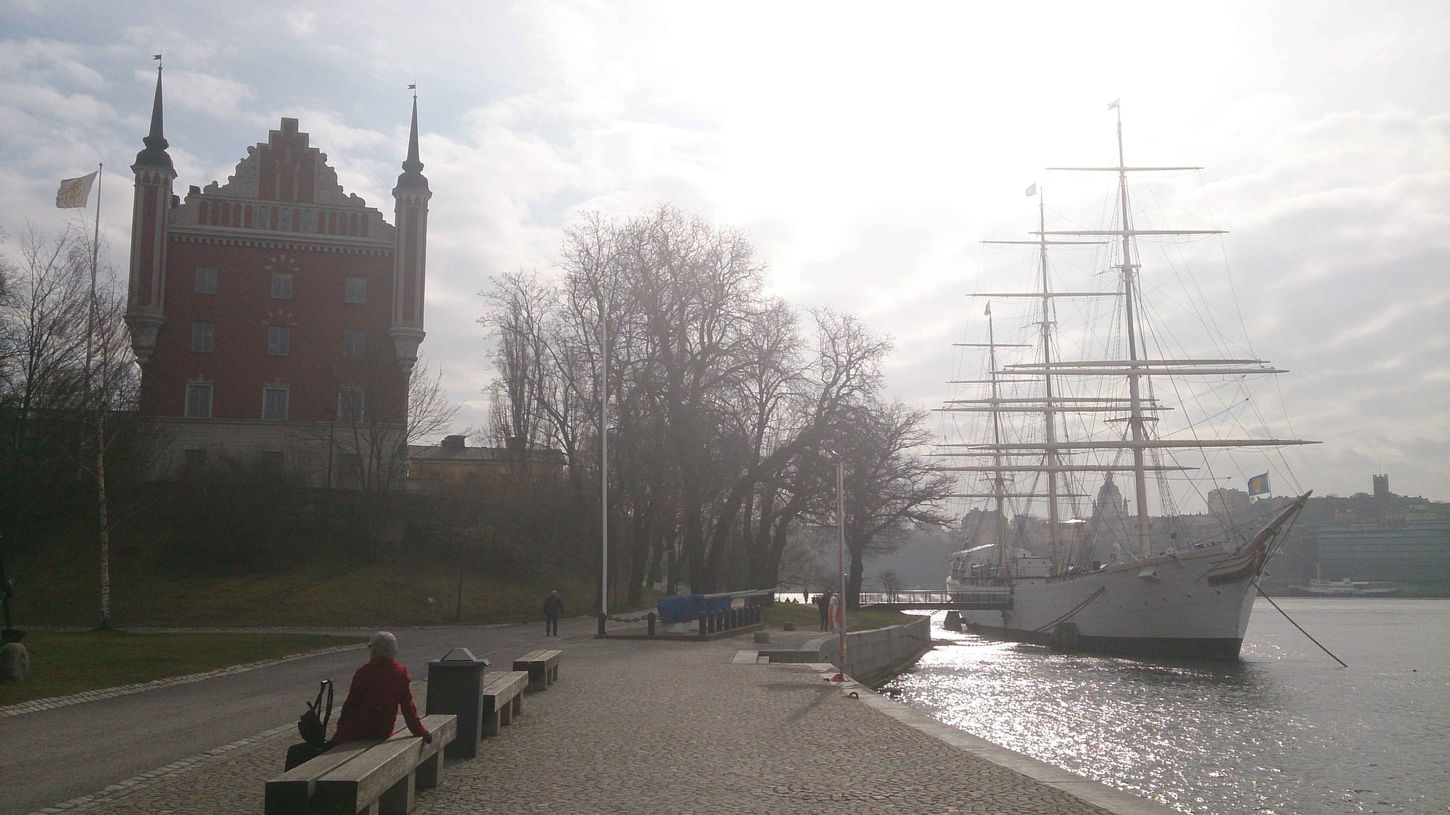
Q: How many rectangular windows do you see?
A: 9